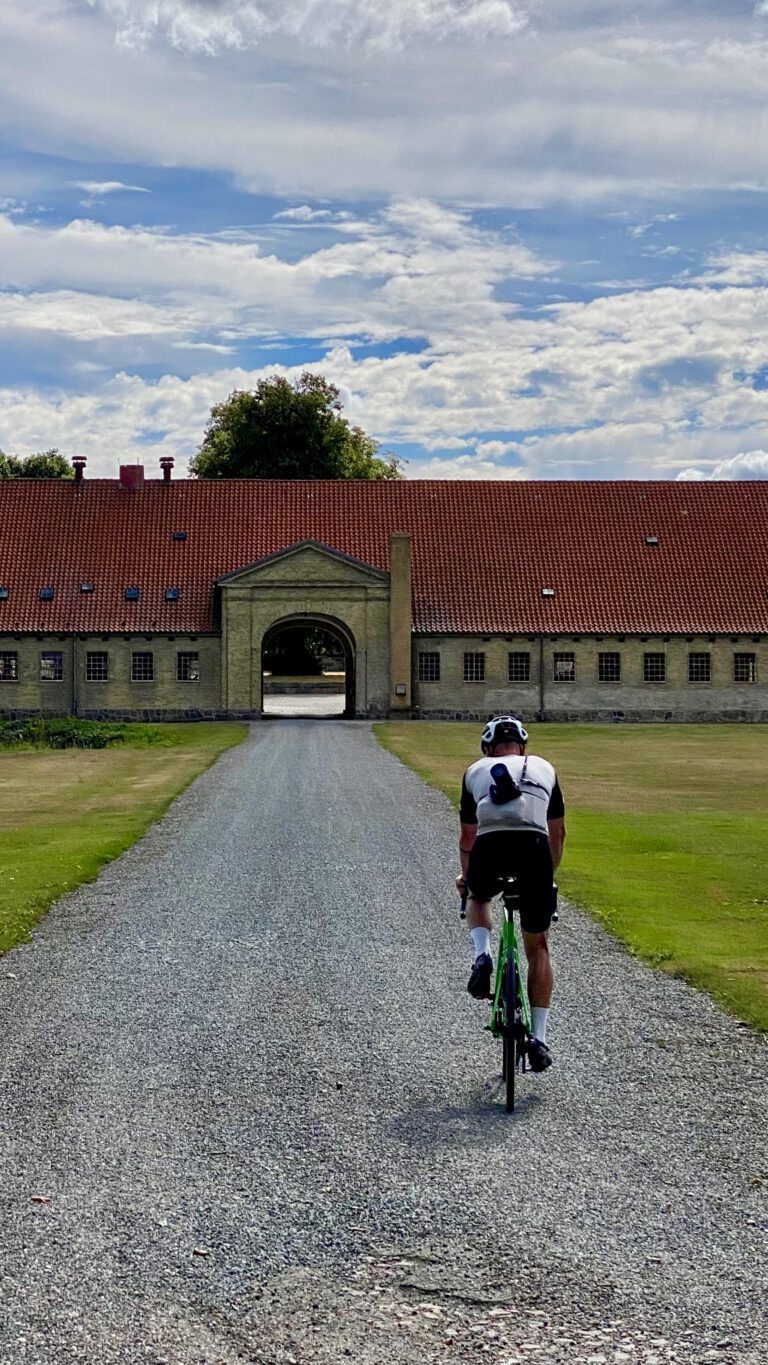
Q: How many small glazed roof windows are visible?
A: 8